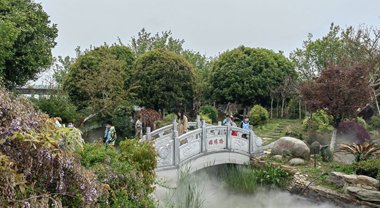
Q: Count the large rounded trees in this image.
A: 3